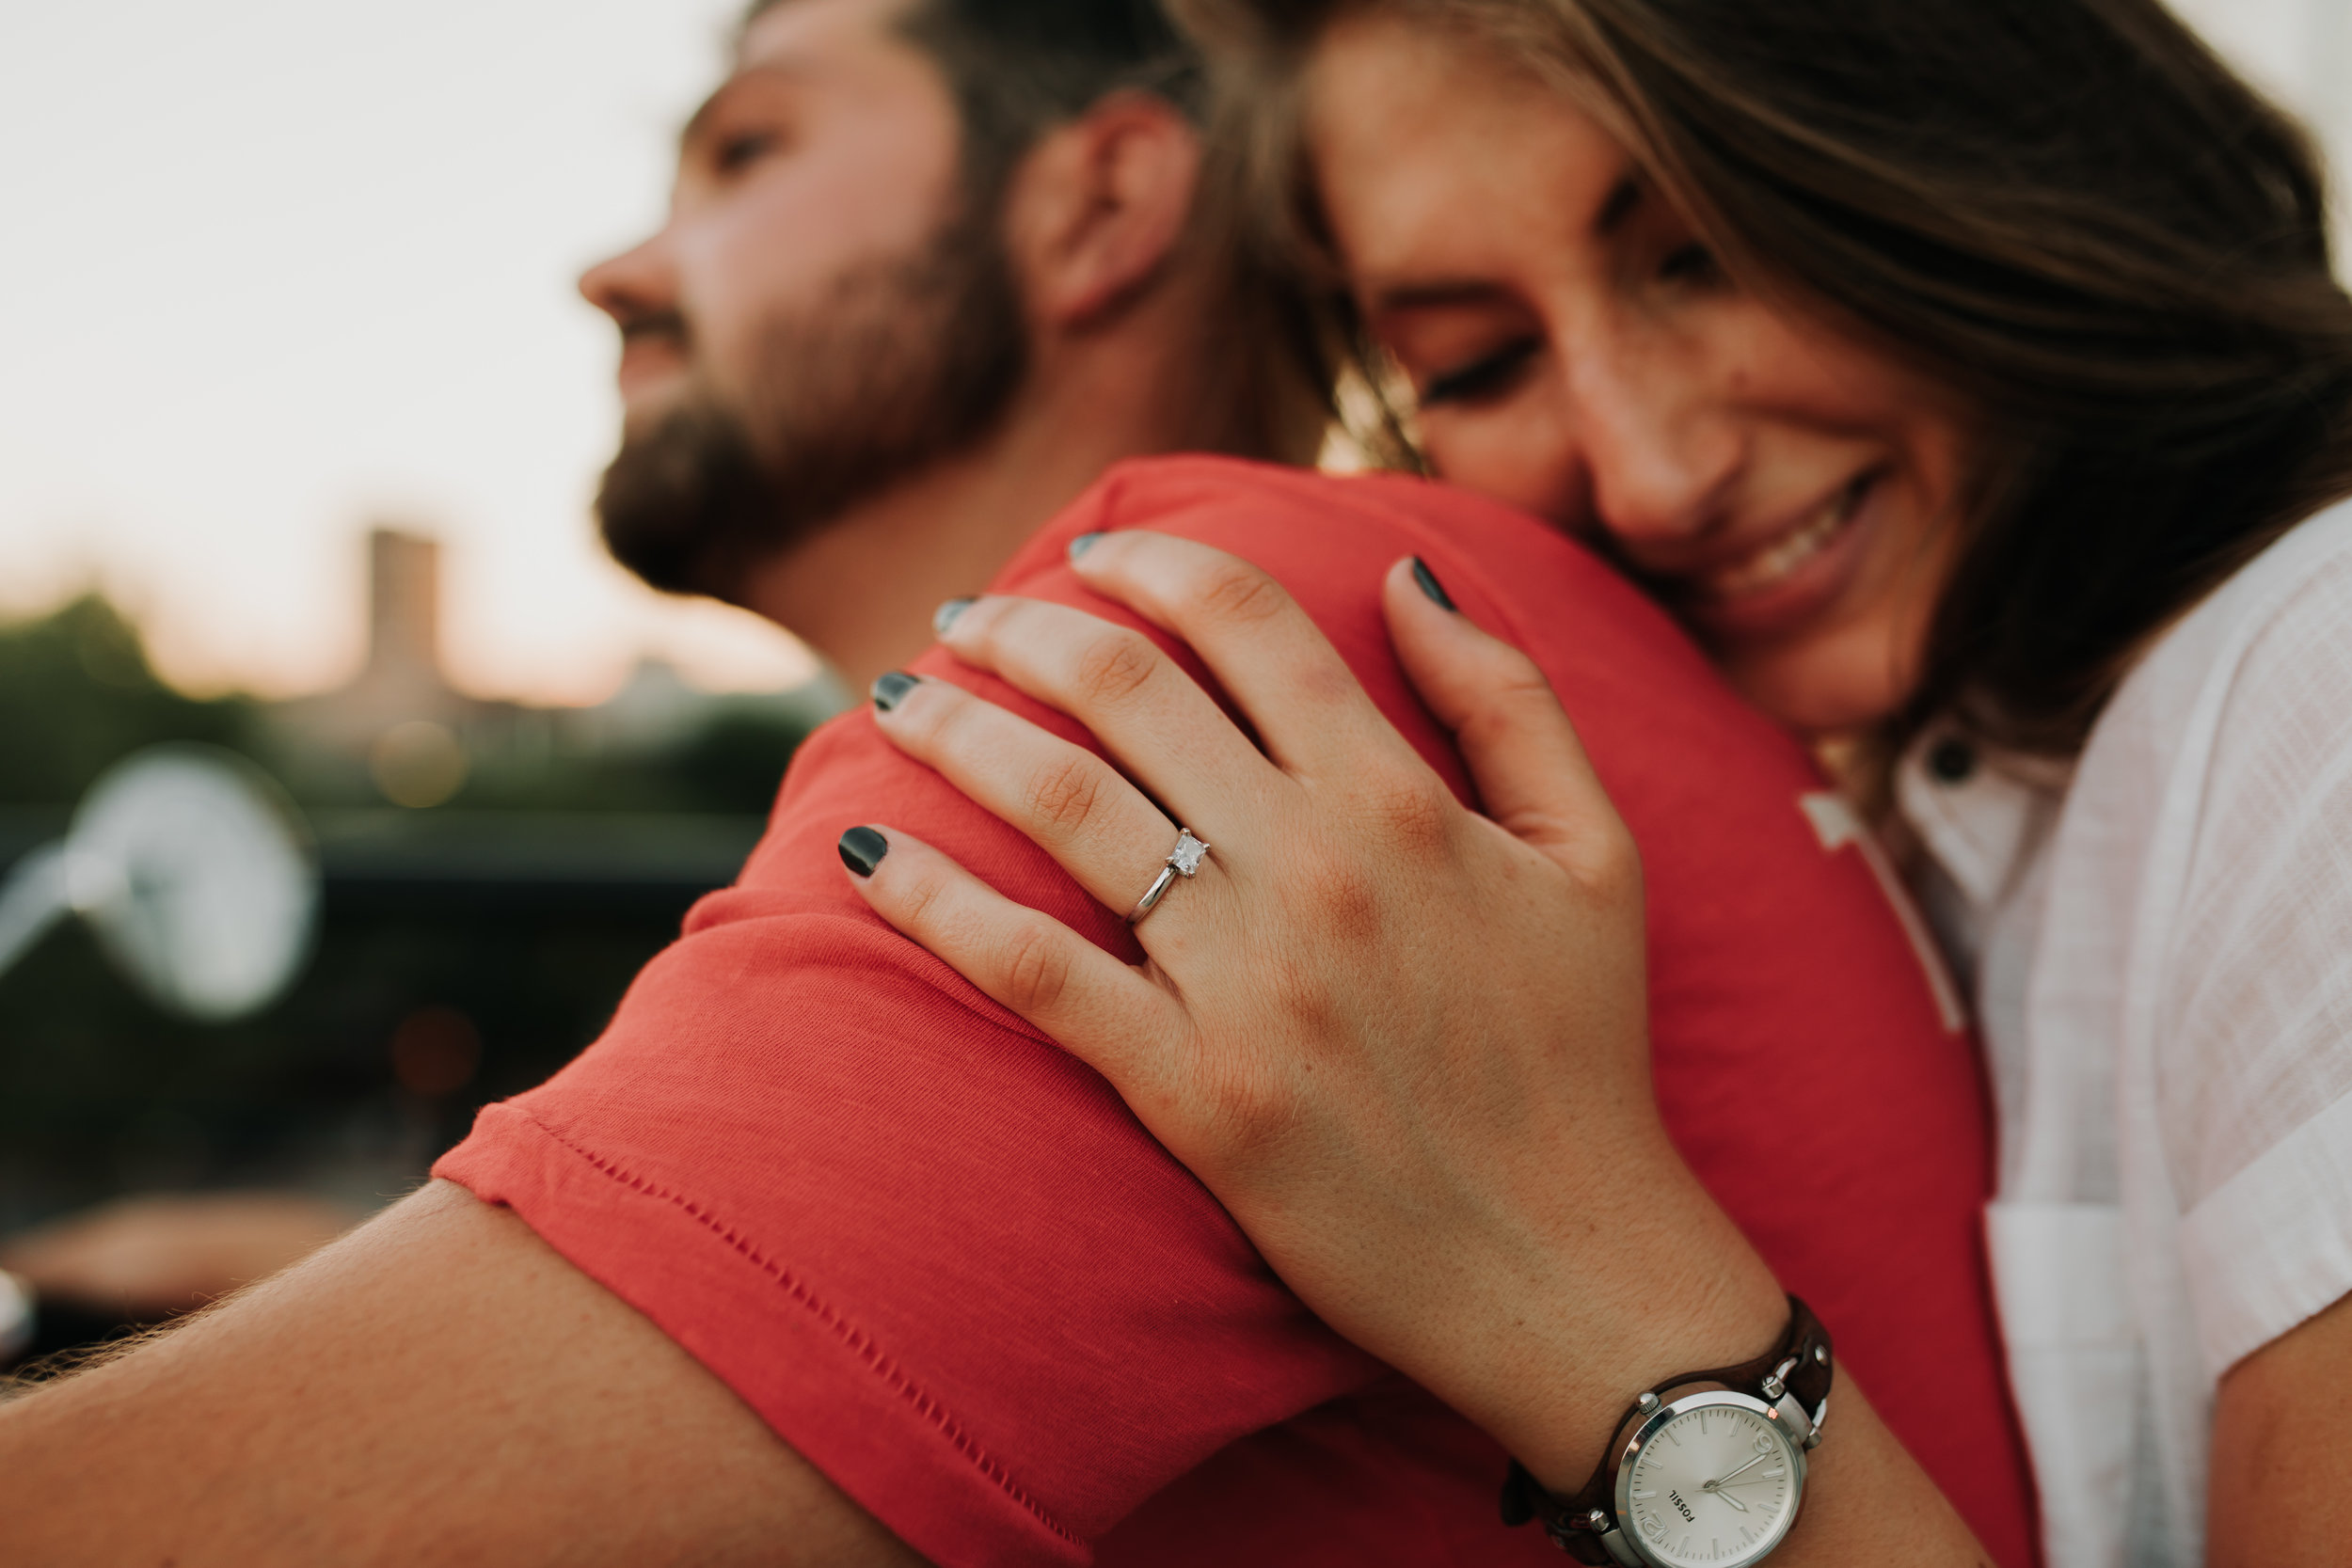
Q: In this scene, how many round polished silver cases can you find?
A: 1